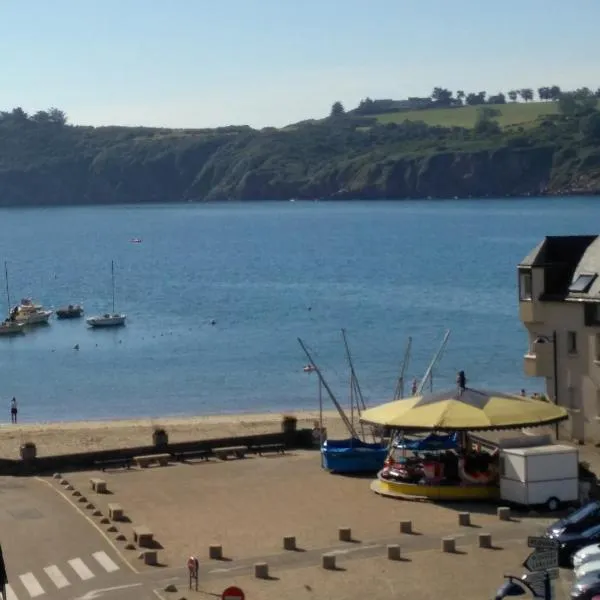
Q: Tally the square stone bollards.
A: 12